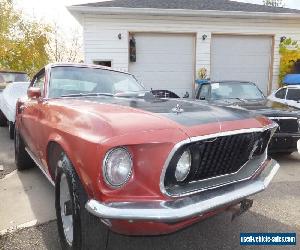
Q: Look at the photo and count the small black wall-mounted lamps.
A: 3